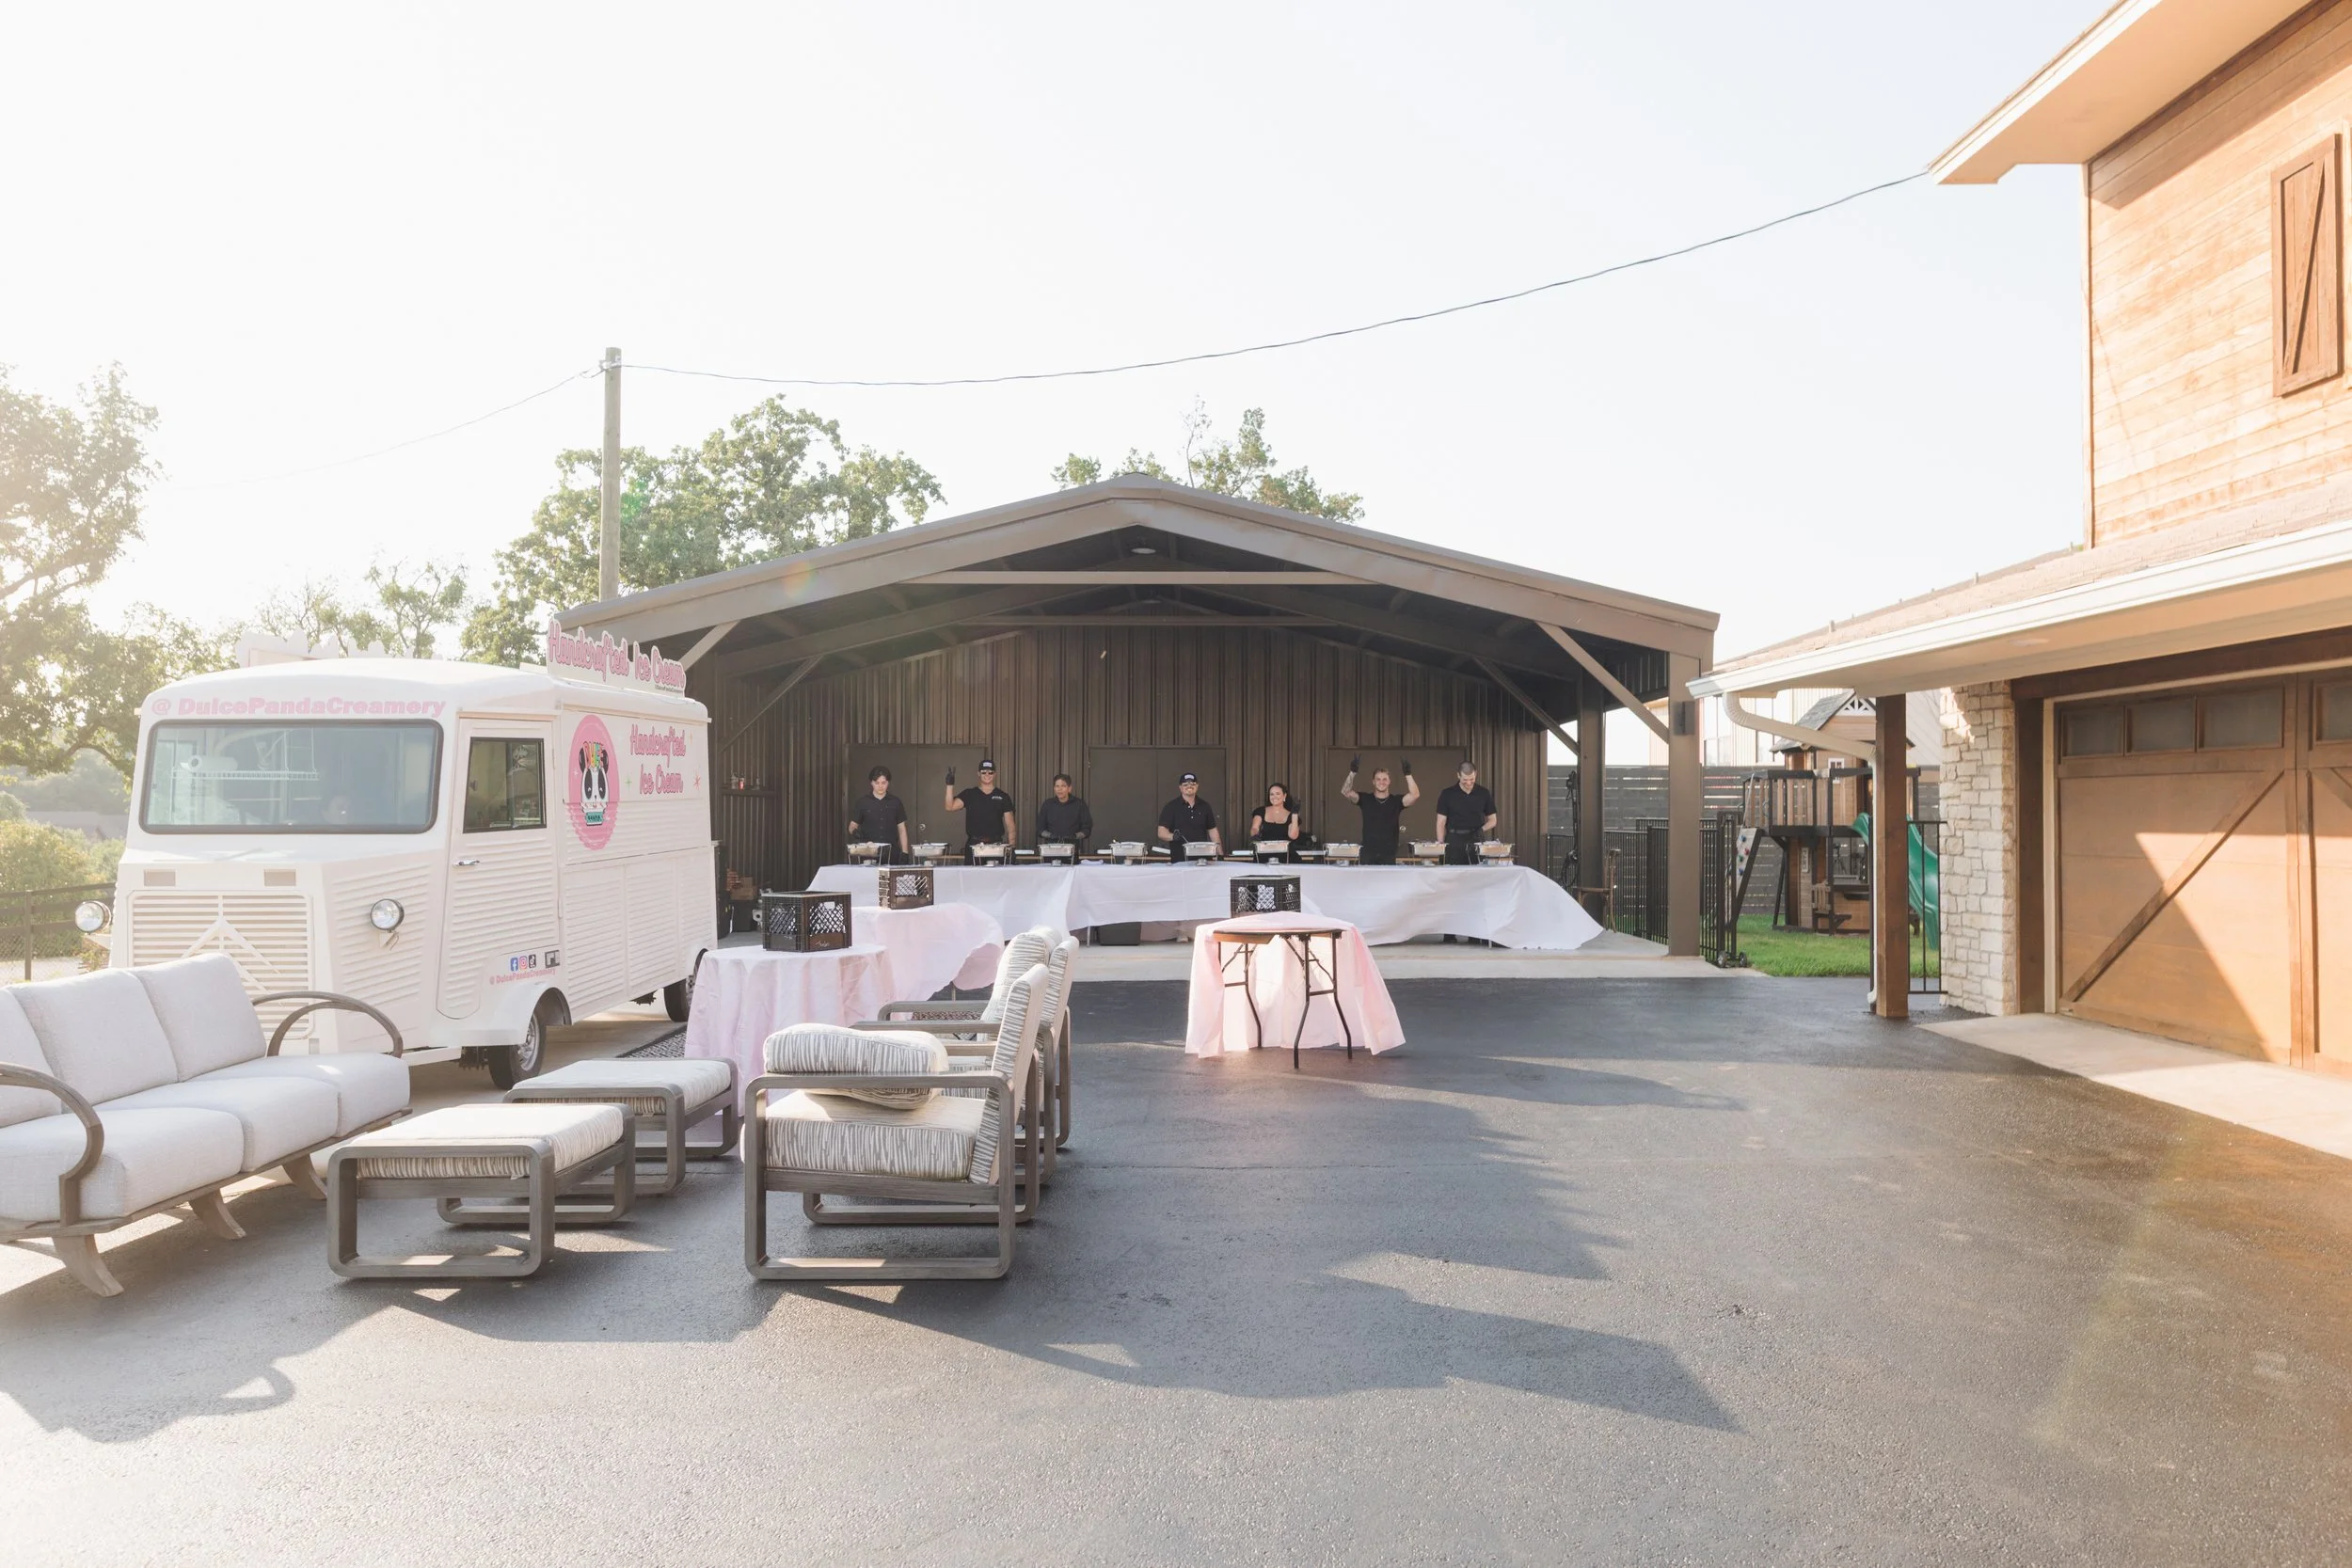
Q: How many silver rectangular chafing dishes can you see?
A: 10